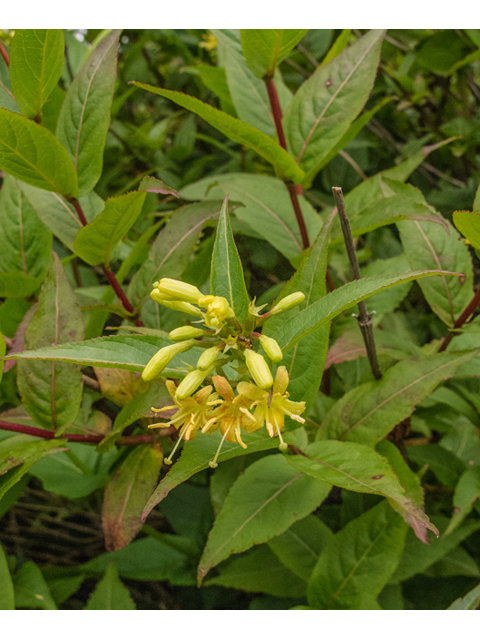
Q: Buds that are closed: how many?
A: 9